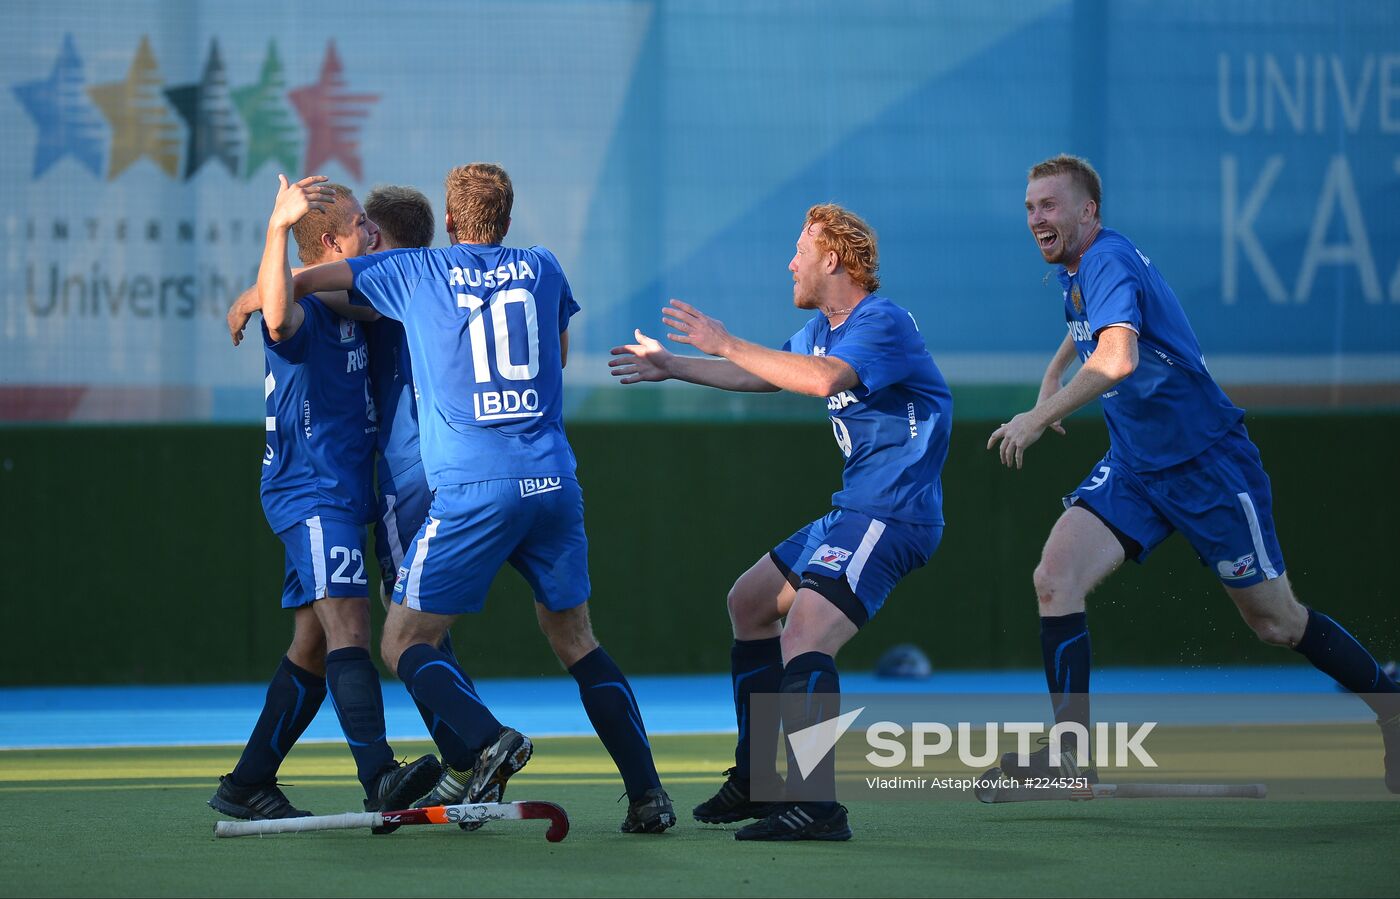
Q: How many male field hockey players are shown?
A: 5